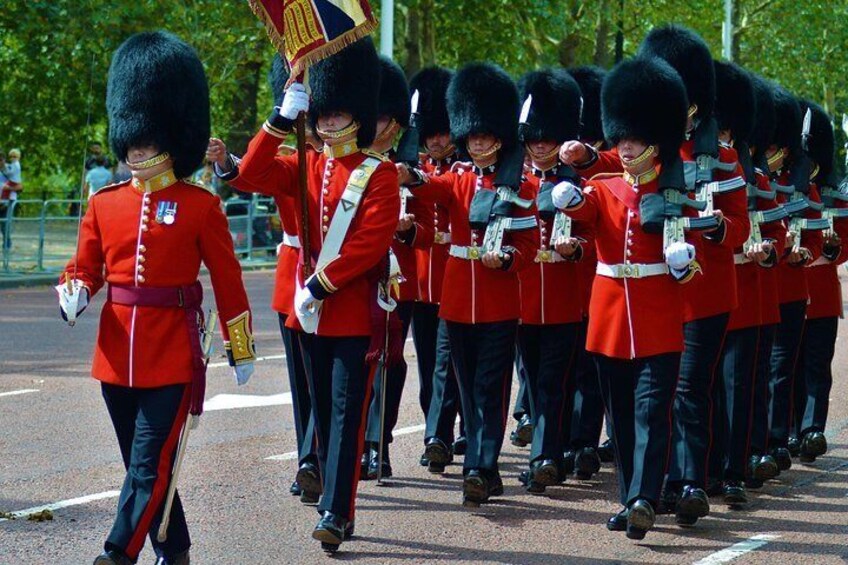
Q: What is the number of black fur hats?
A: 14